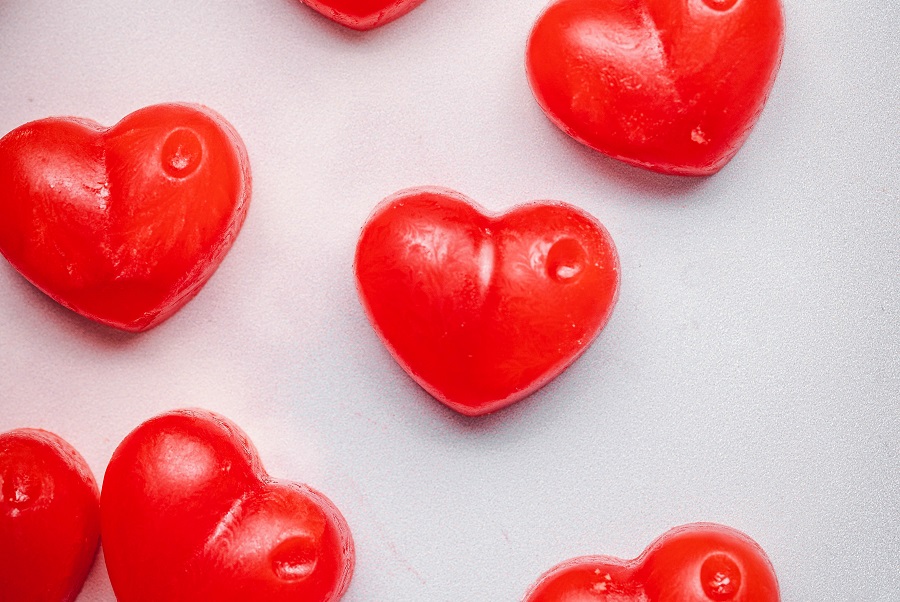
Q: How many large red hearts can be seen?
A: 7